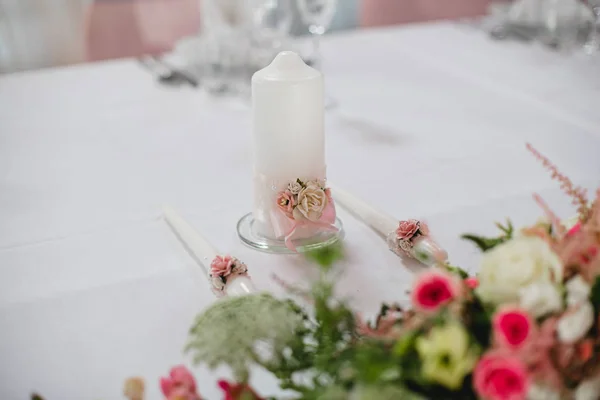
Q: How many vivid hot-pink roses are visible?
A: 3